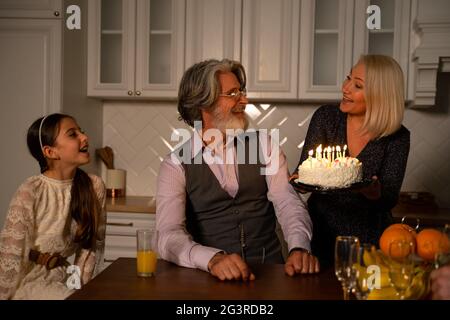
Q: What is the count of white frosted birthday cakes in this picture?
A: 1